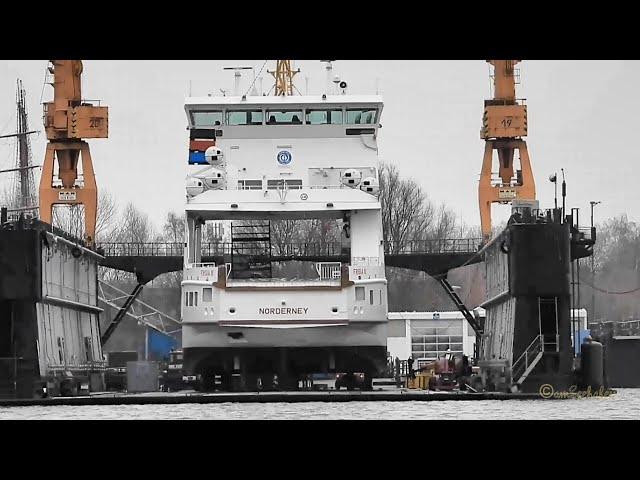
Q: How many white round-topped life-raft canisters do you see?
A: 5